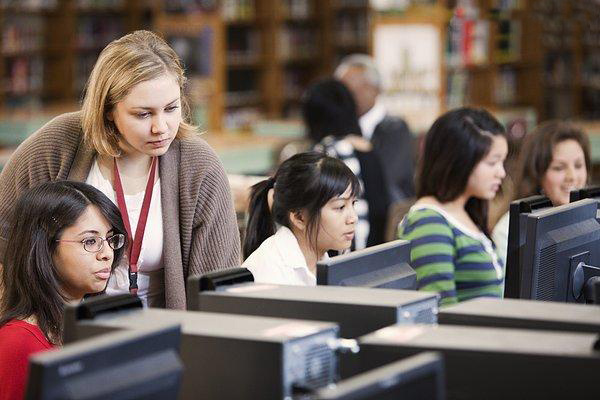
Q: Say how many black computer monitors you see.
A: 4